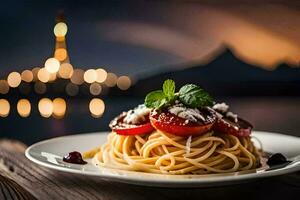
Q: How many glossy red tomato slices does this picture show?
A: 3